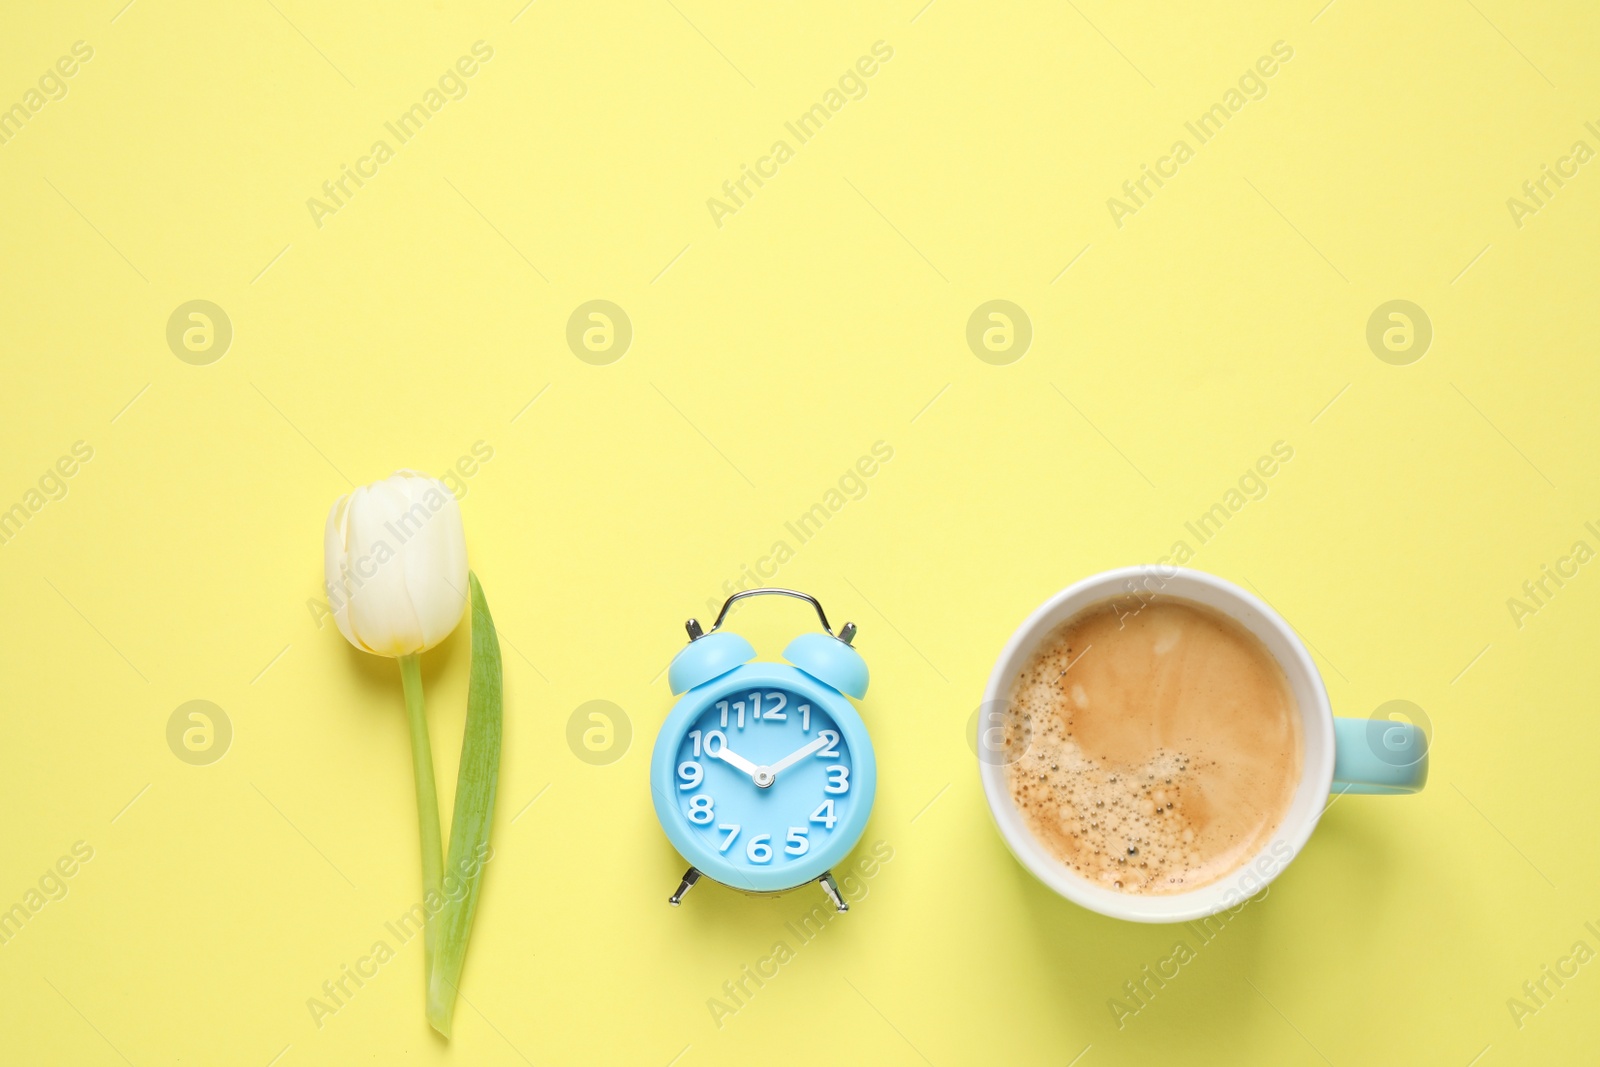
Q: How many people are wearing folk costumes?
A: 0